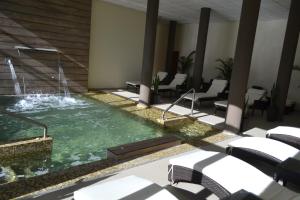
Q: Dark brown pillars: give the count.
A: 5